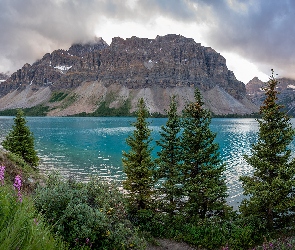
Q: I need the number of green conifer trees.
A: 5